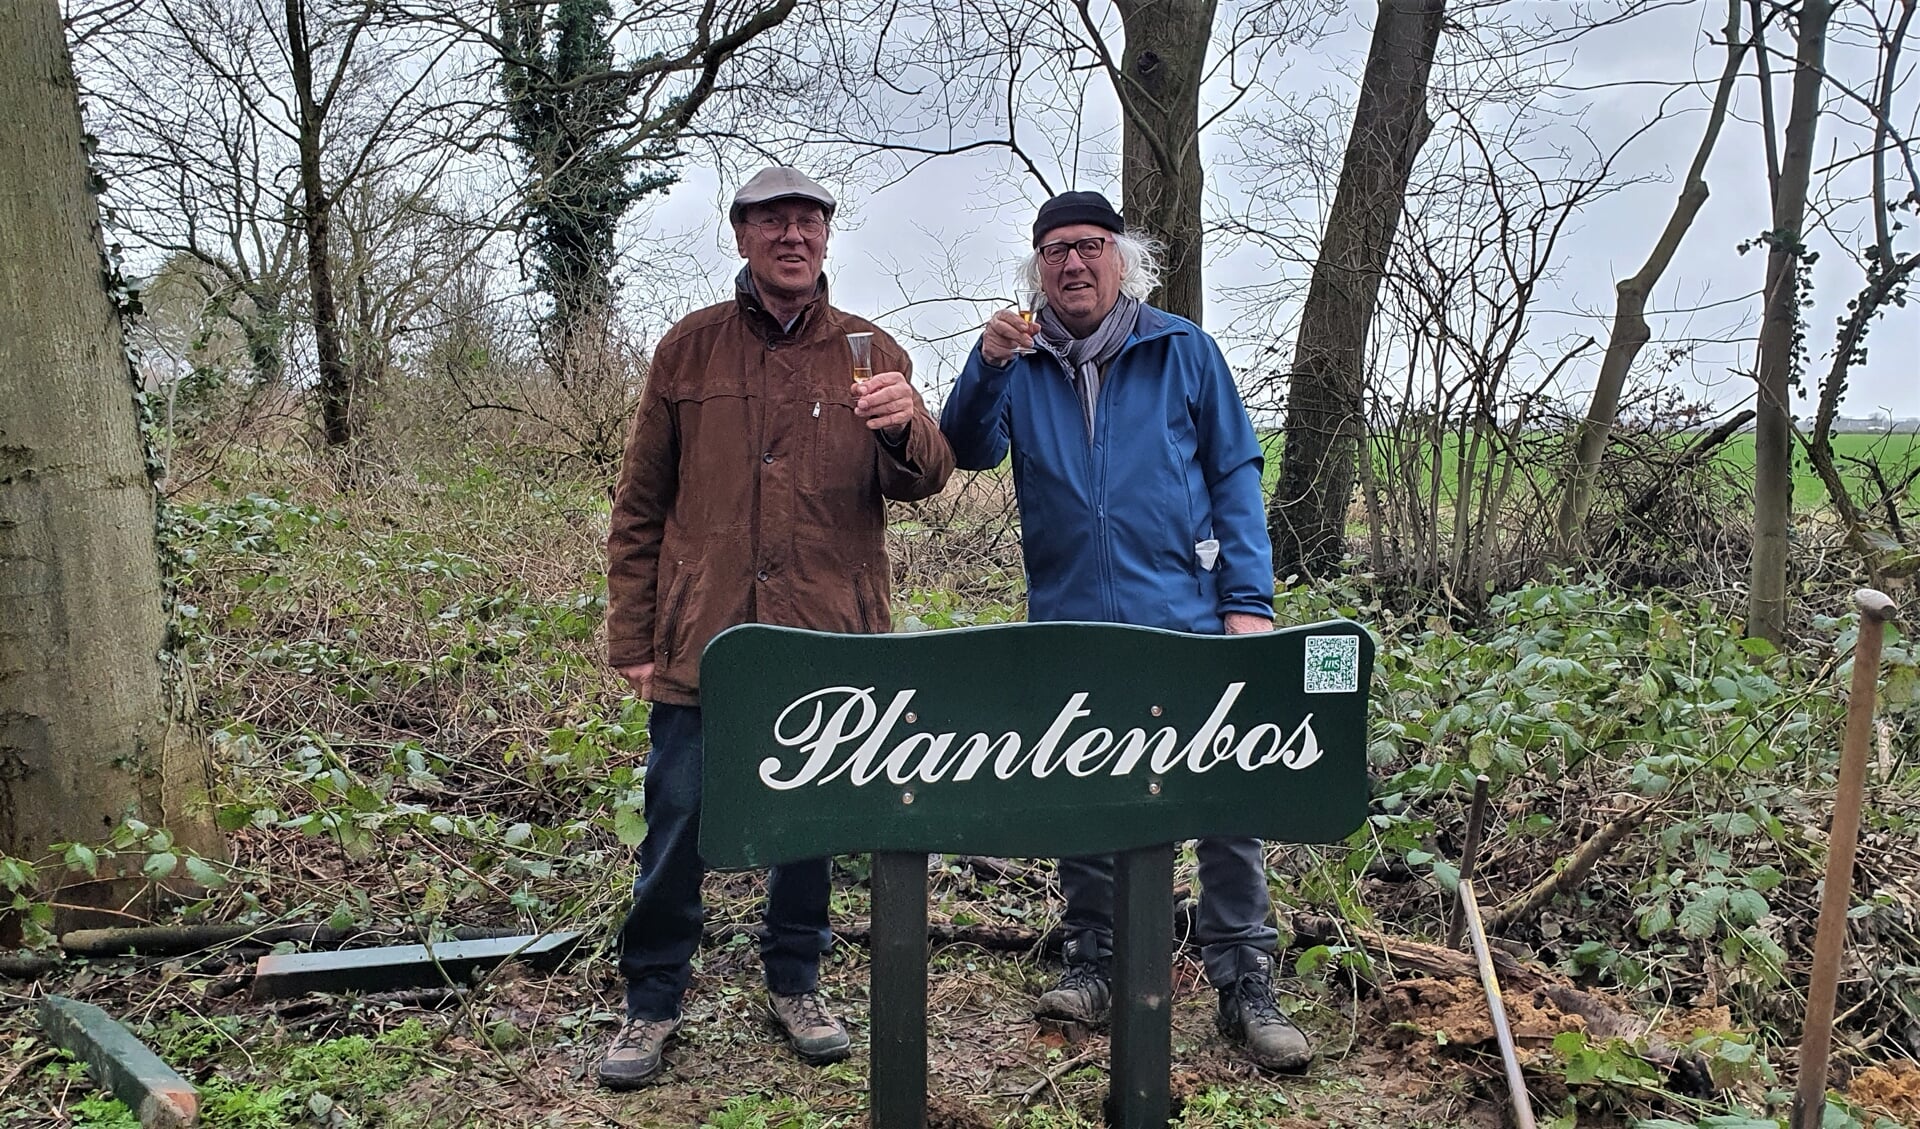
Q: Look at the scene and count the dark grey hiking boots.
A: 2